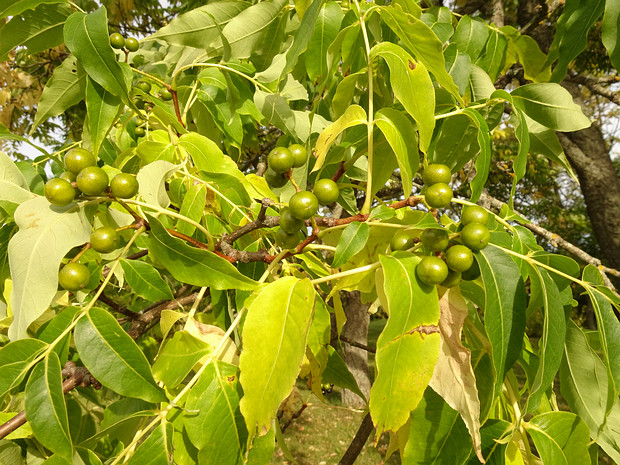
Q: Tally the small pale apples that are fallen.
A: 0